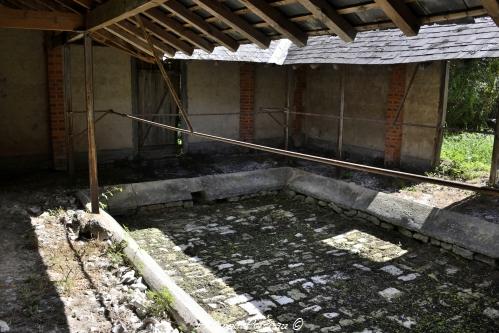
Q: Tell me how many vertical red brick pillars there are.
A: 4